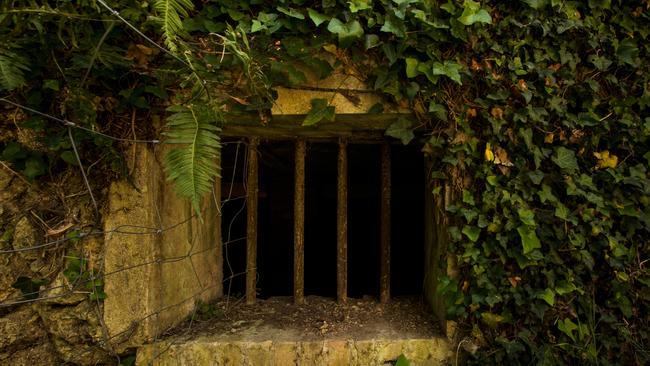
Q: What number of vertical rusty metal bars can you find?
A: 4